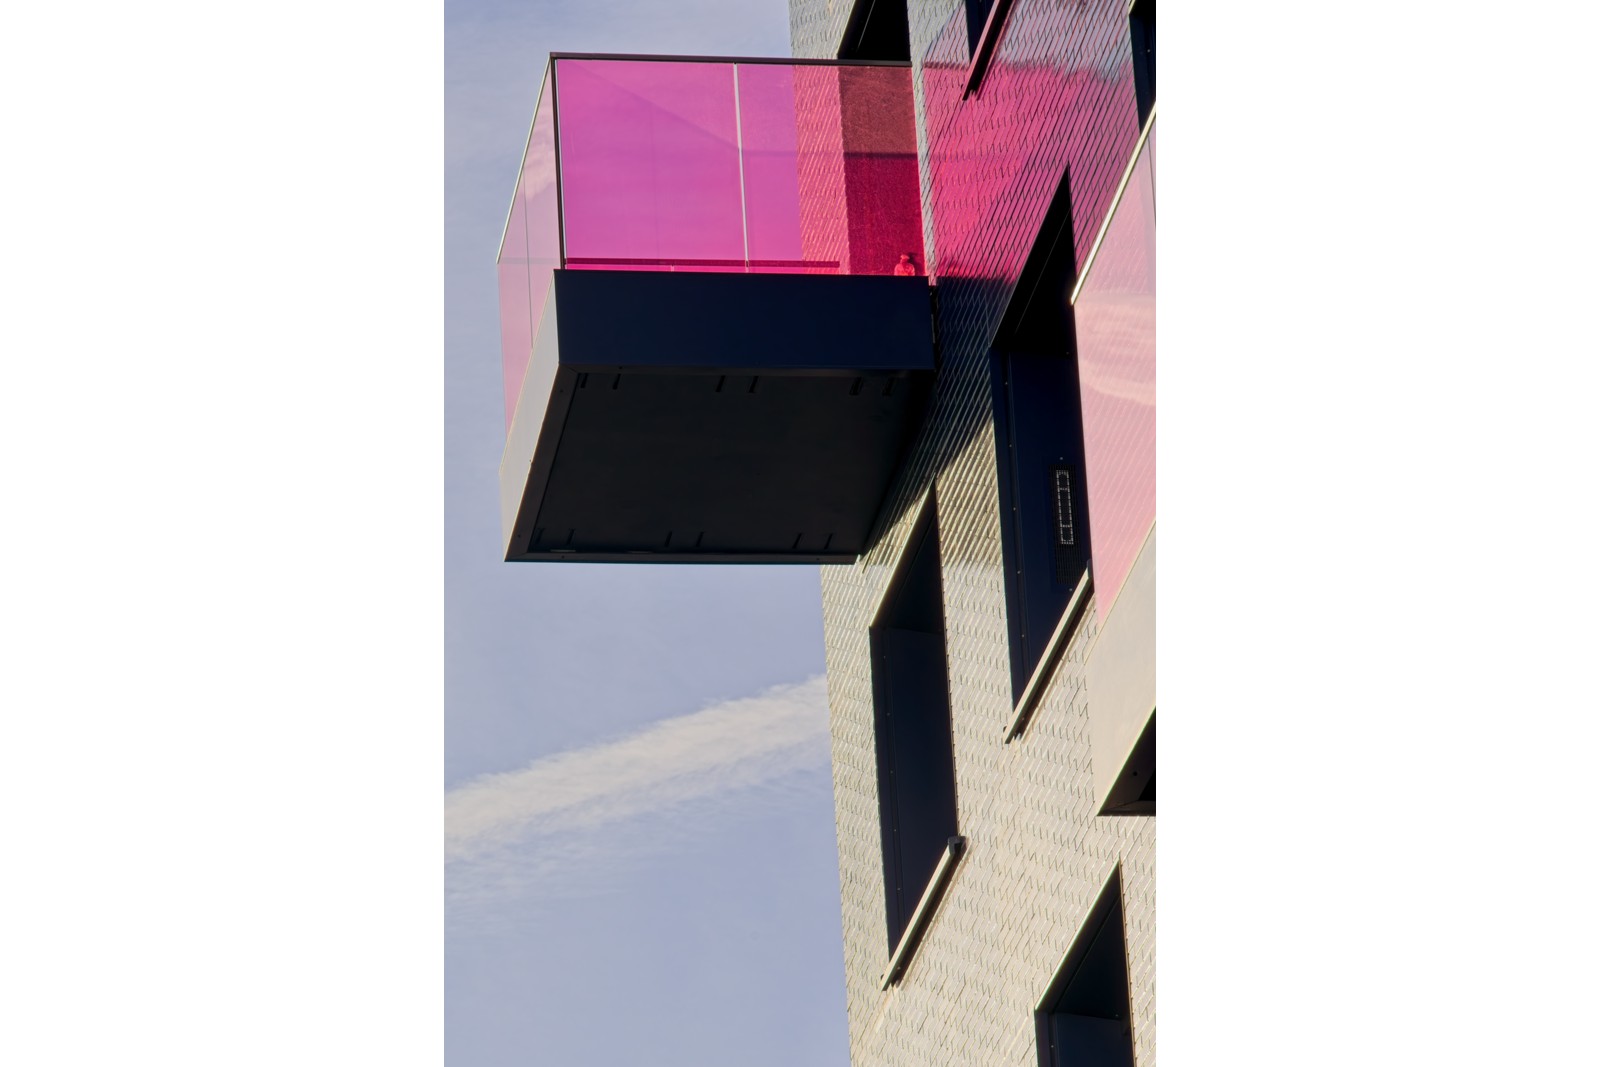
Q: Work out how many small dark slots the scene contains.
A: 12